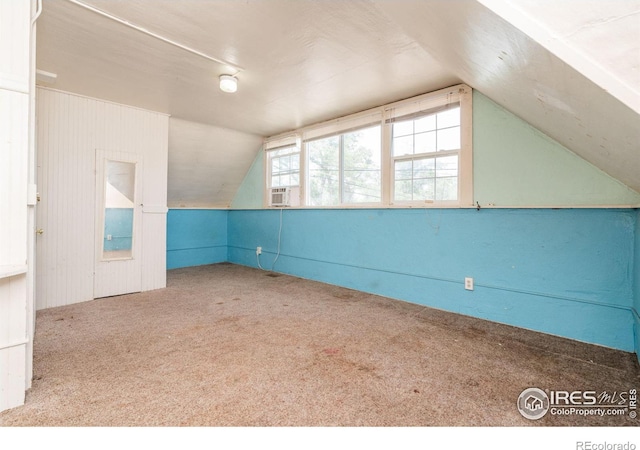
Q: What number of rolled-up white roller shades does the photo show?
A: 3